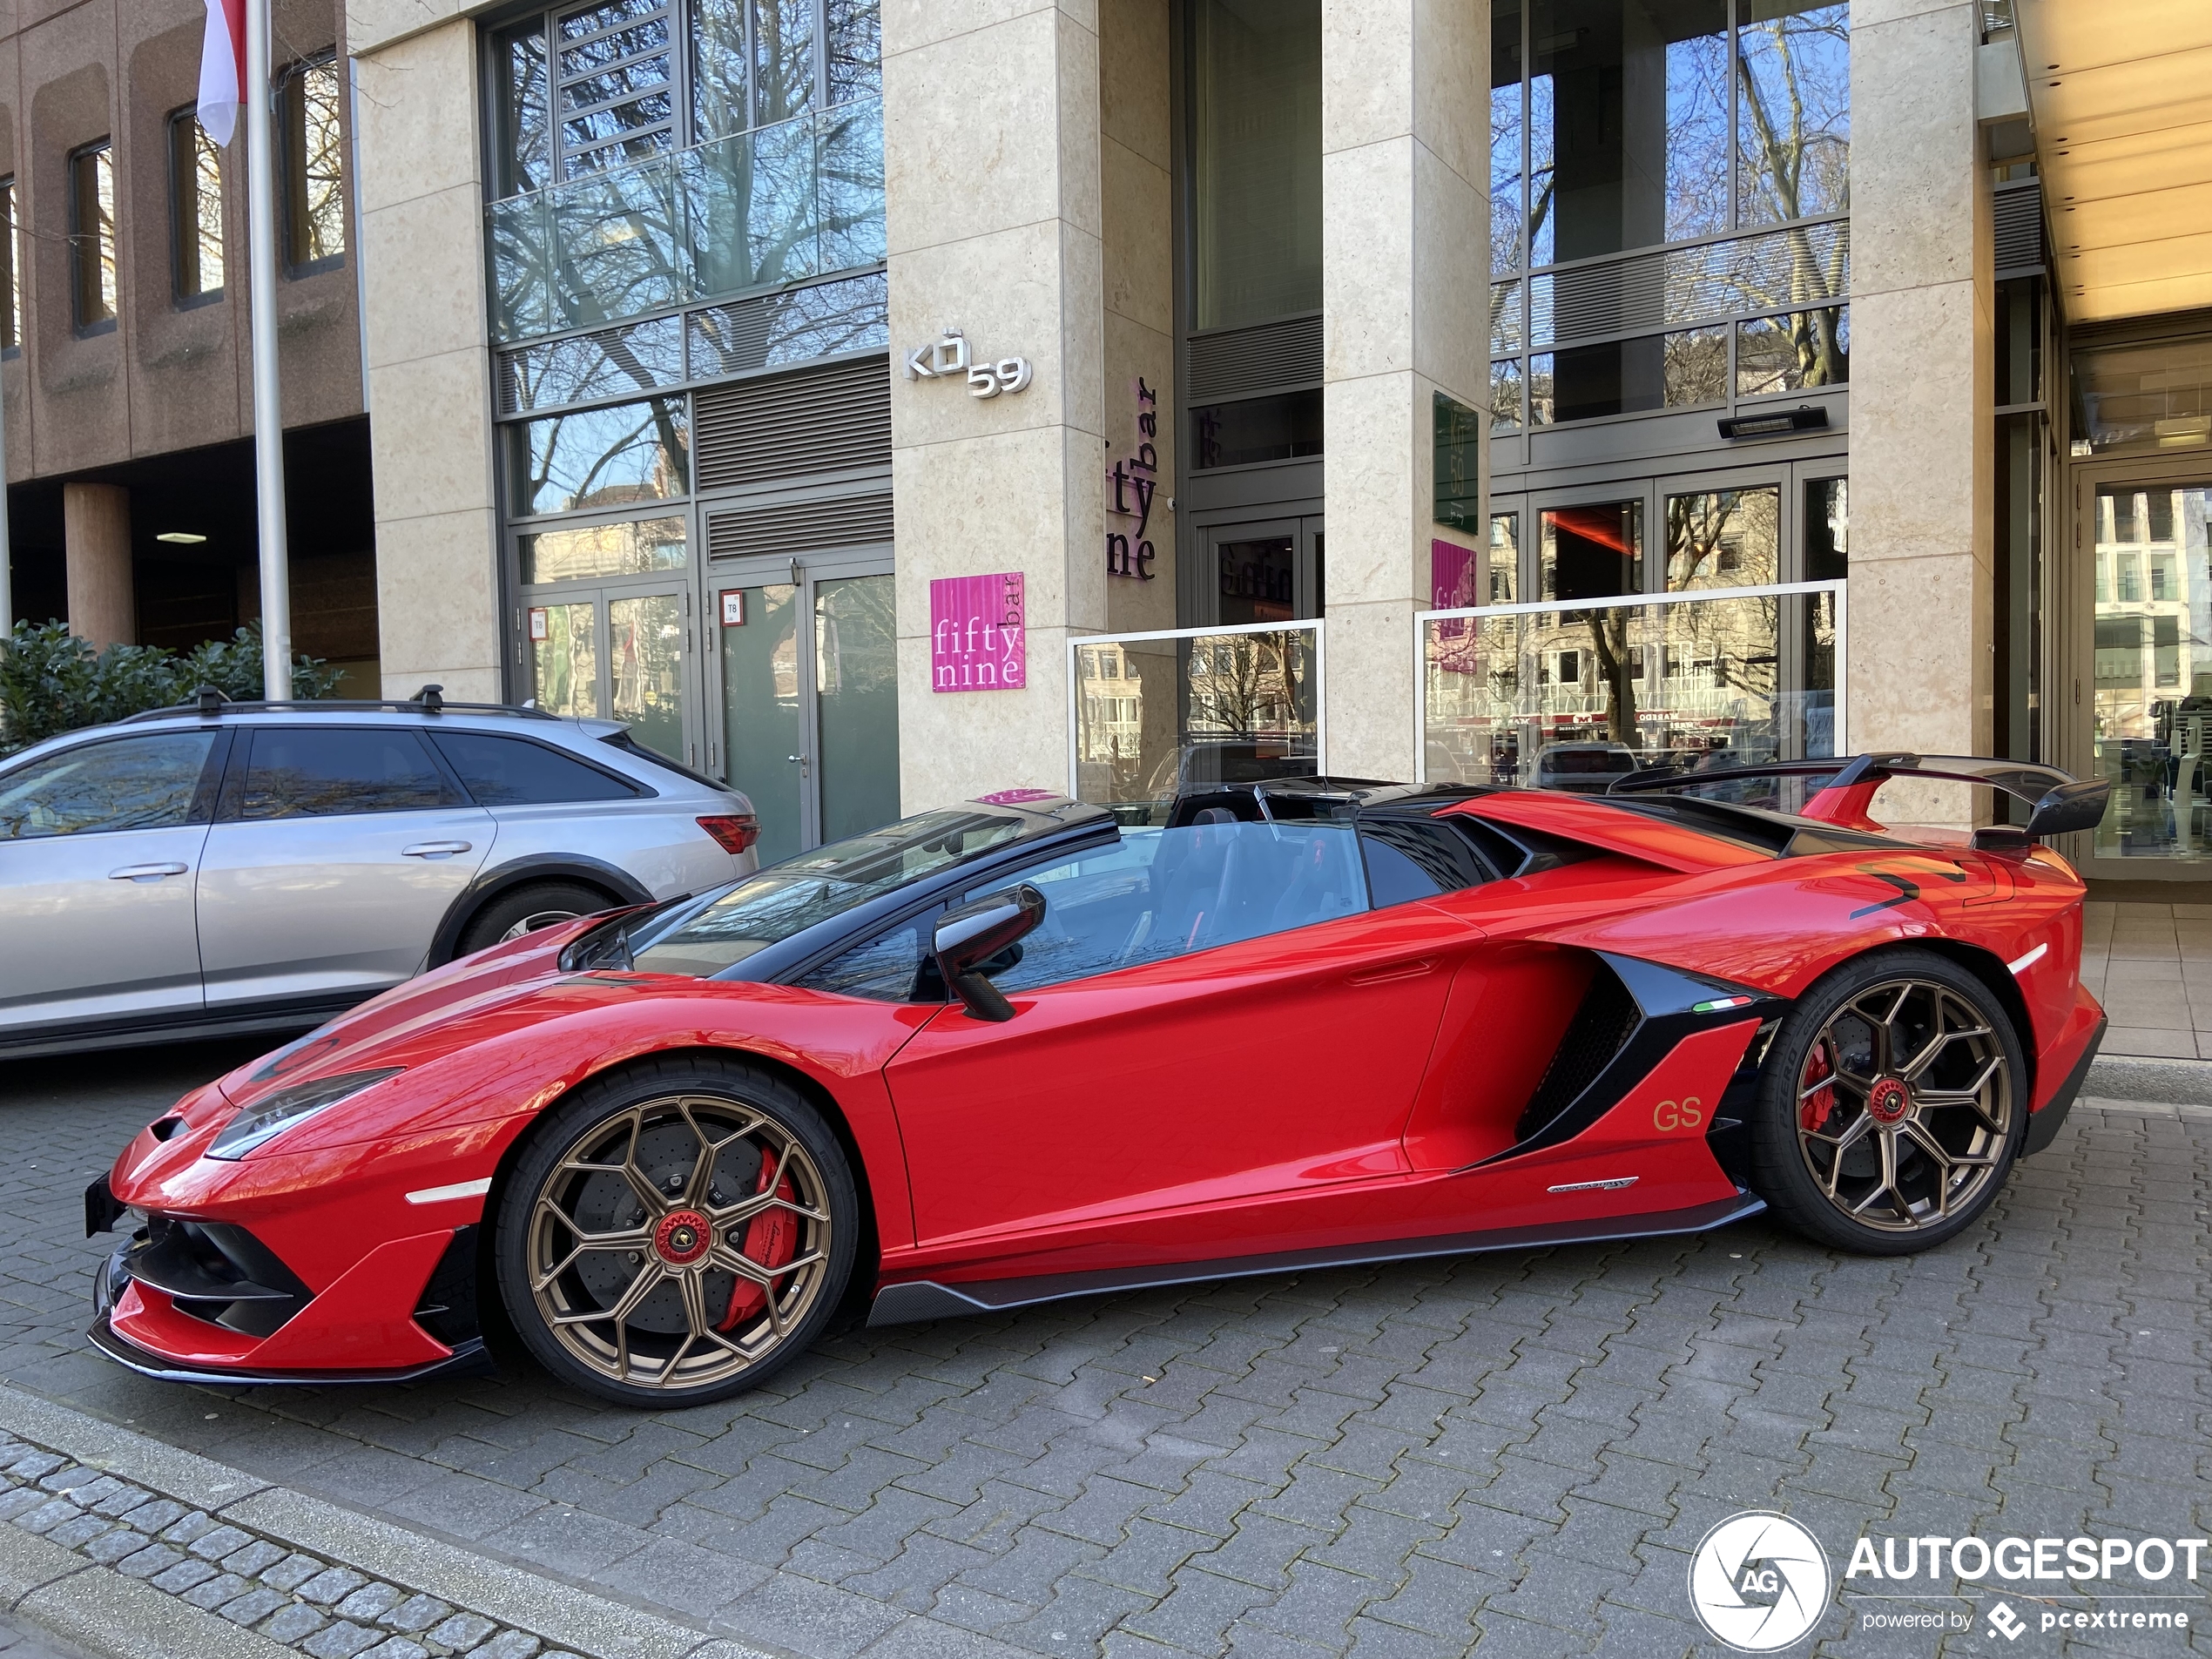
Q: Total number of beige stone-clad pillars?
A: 4